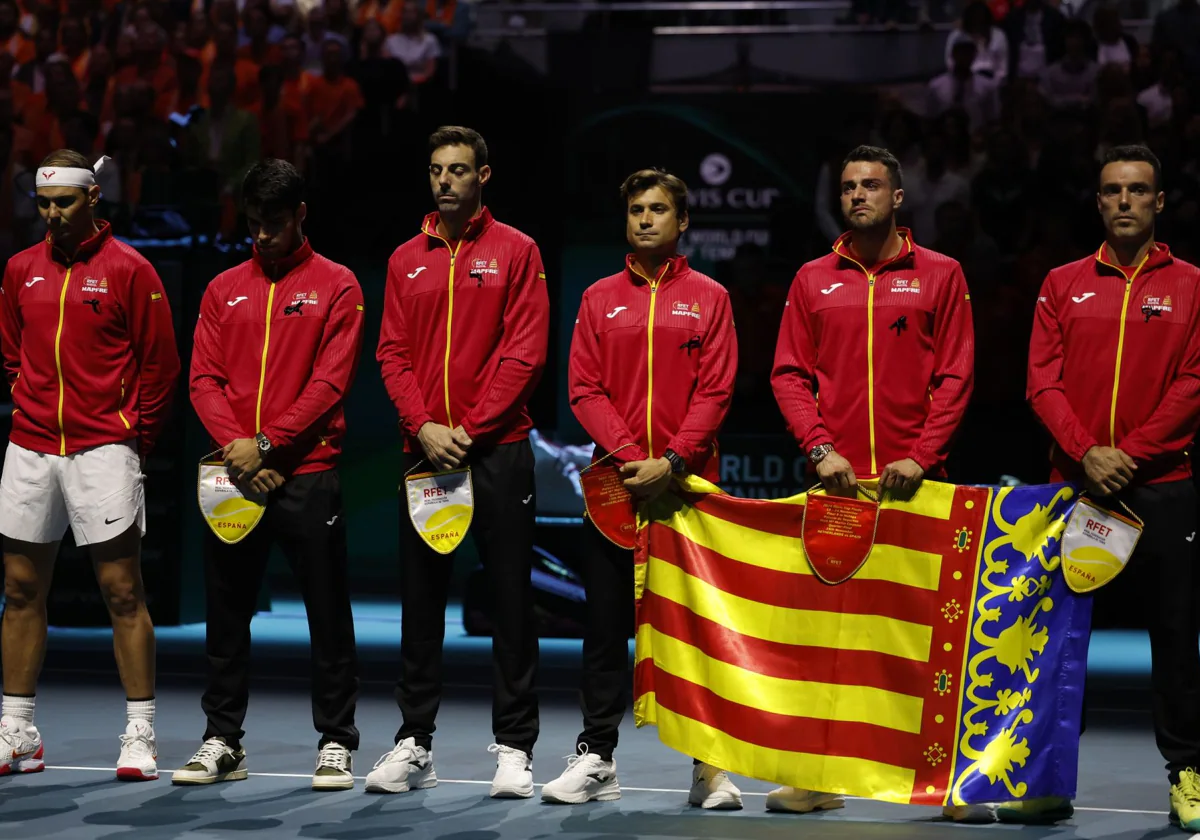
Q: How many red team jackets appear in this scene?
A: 6